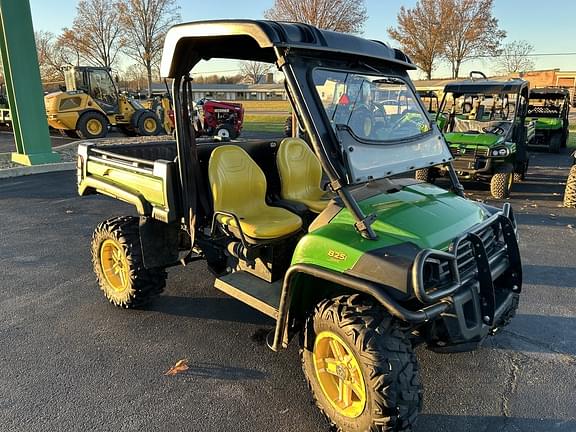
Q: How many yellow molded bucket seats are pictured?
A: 2